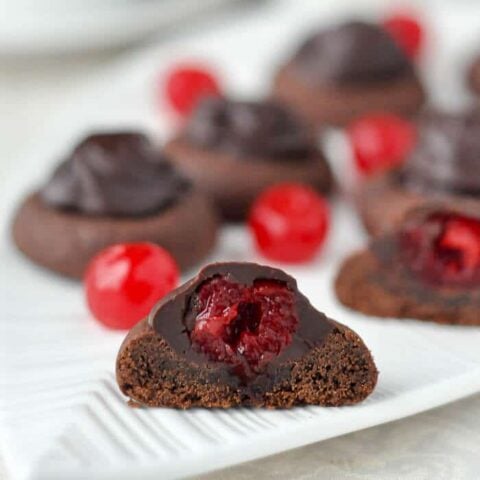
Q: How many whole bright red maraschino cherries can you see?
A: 5